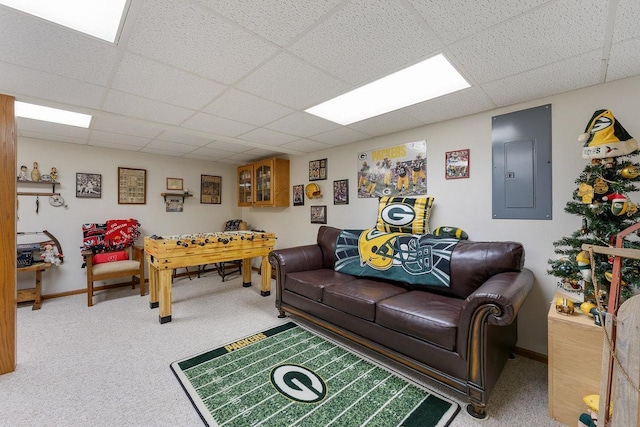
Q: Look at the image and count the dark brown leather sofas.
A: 1